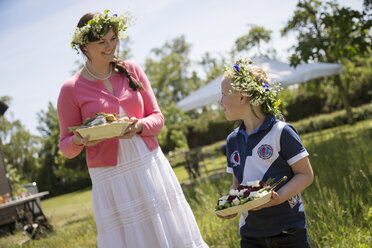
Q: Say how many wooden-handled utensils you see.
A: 1